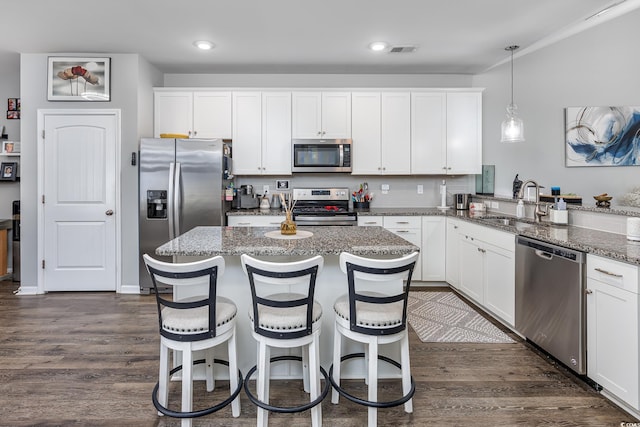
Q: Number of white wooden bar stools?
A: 3